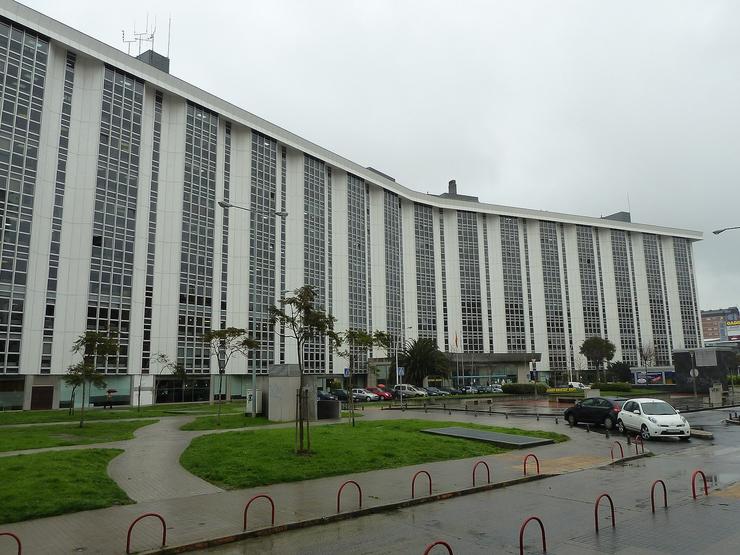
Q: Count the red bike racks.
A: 14